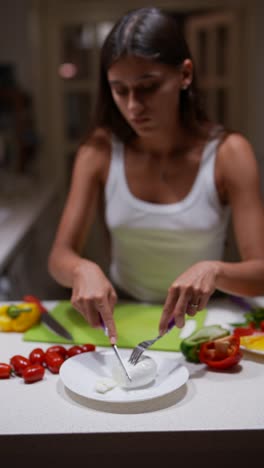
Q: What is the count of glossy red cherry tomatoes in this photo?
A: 8